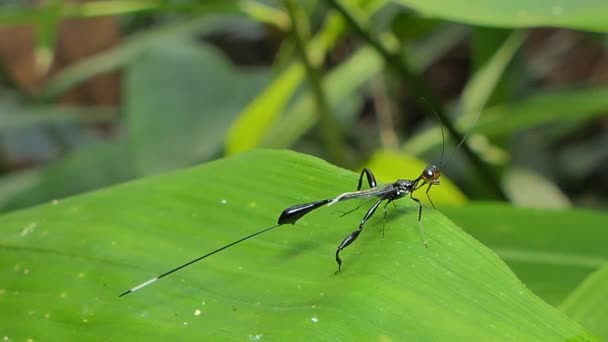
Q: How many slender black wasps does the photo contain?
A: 1